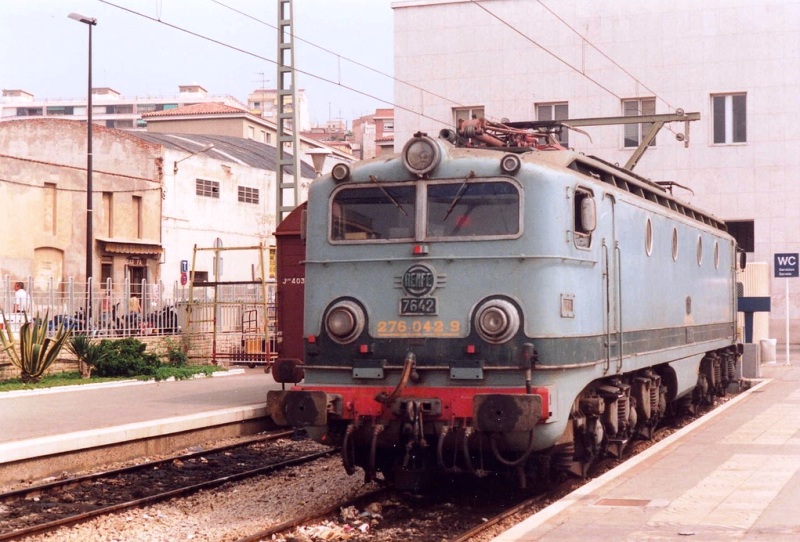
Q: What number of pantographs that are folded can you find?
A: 2